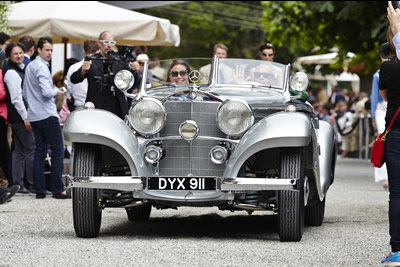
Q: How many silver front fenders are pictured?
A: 2